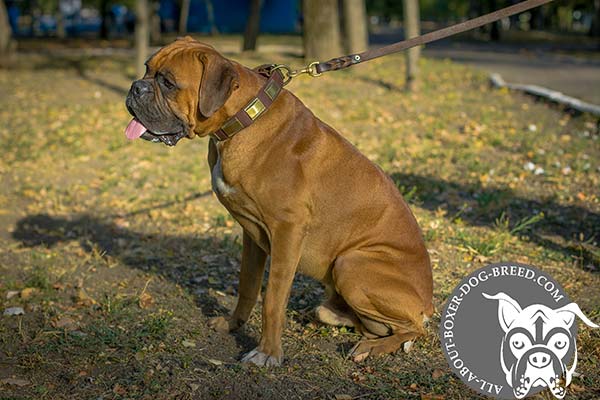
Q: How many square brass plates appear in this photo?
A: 3